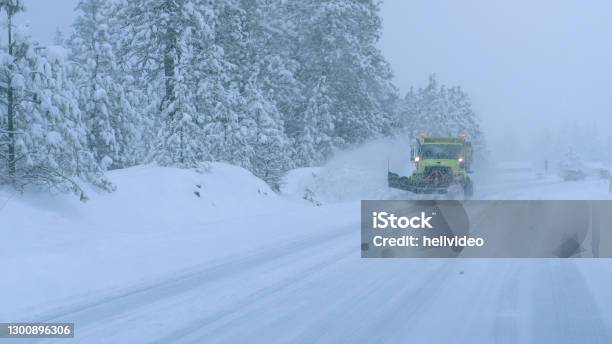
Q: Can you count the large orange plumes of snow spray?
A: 0